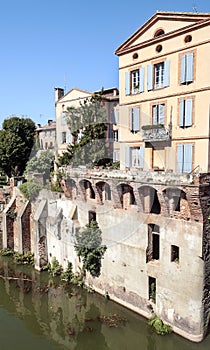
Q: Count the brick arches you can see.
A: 6